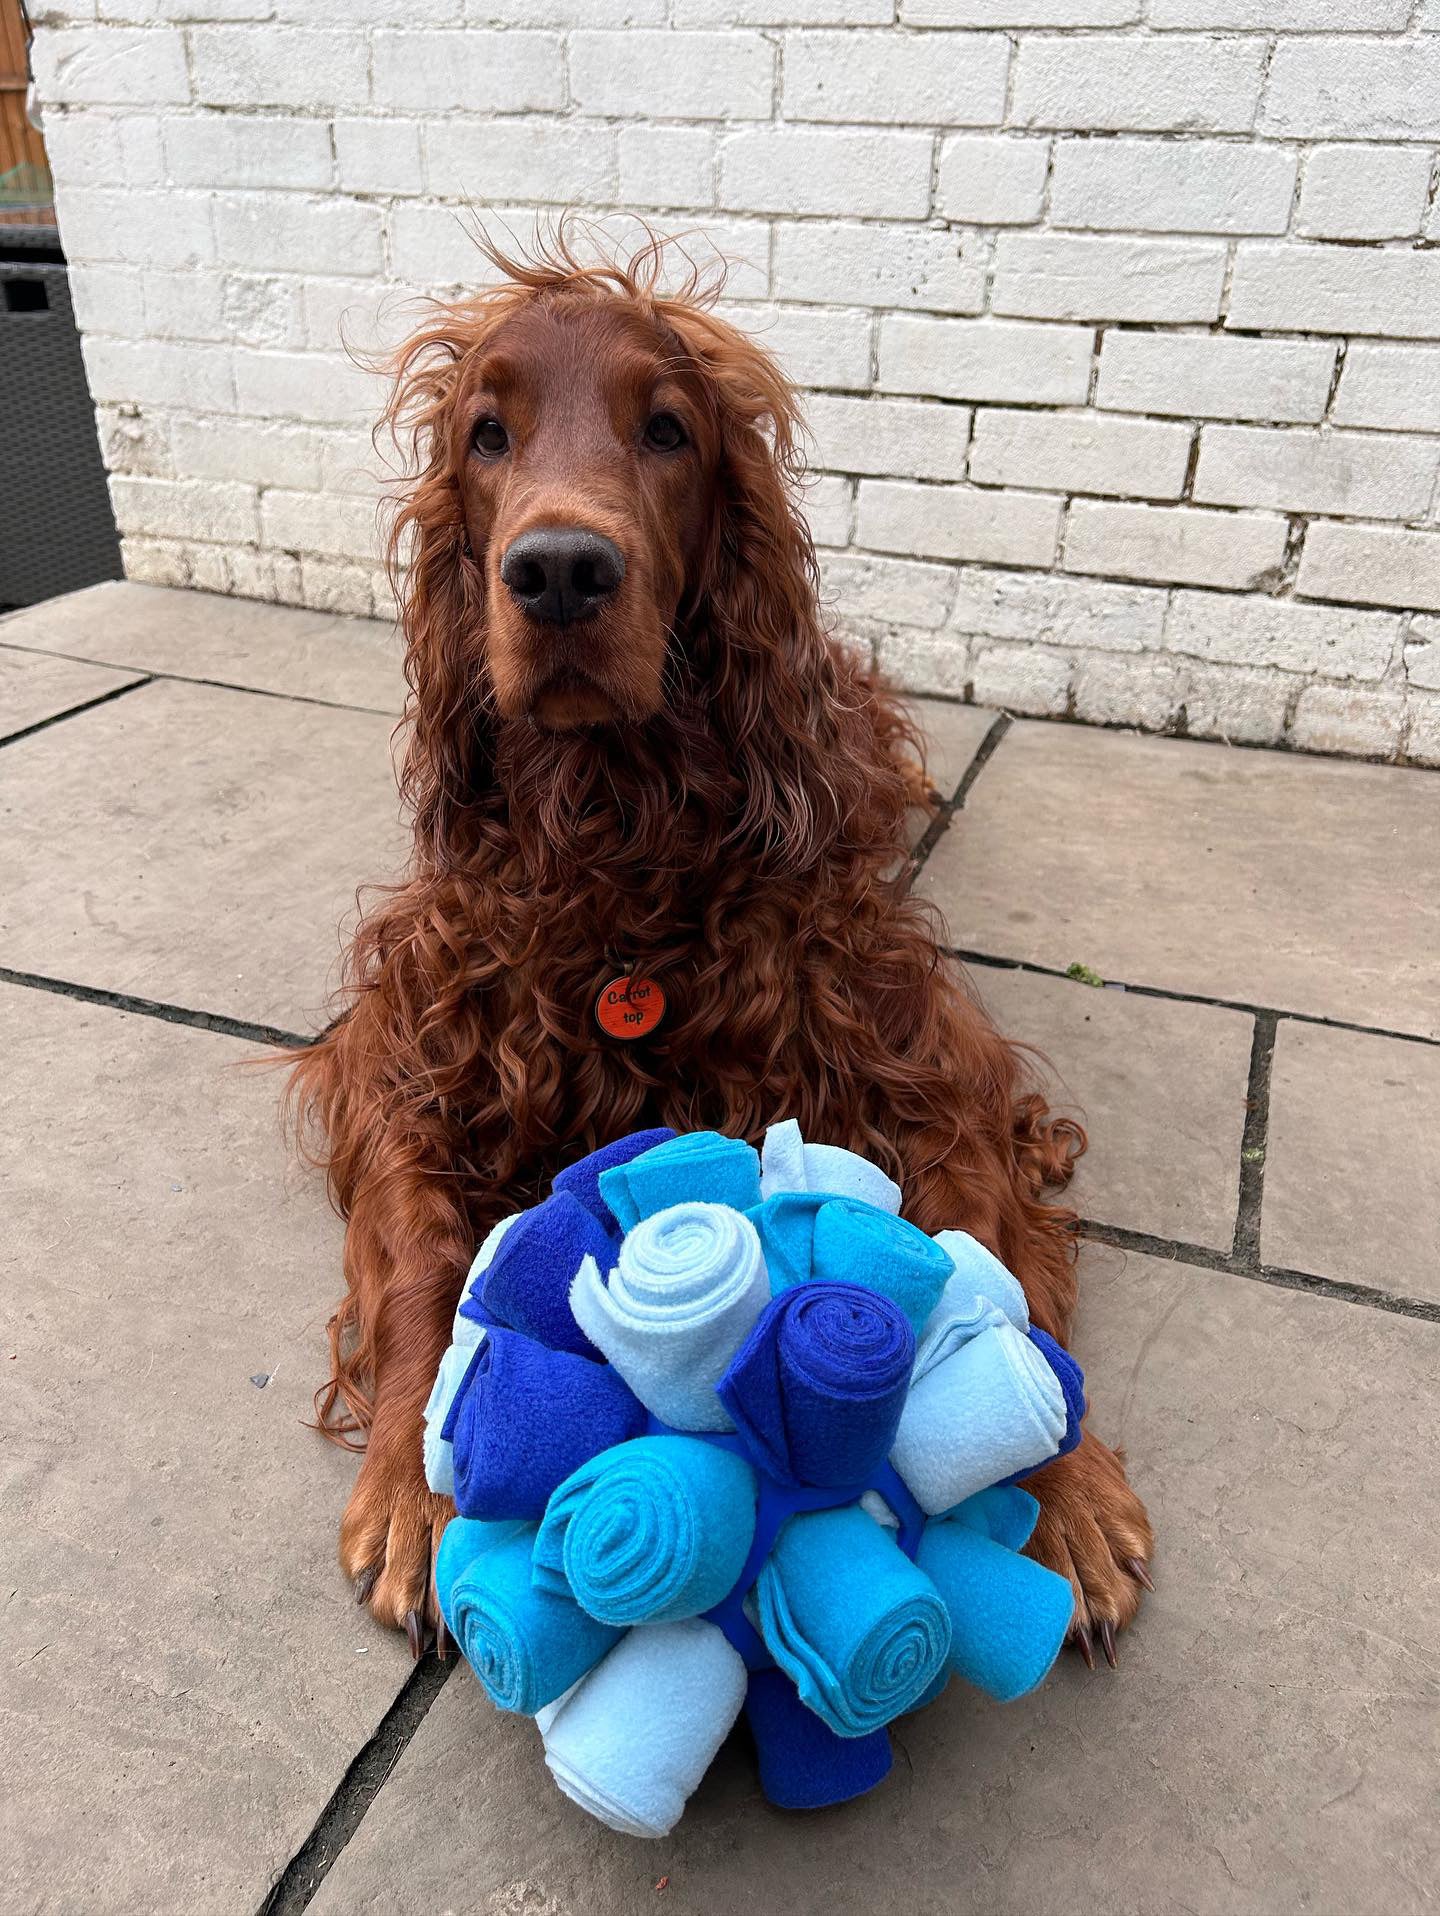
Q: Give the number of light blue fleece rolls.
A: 7